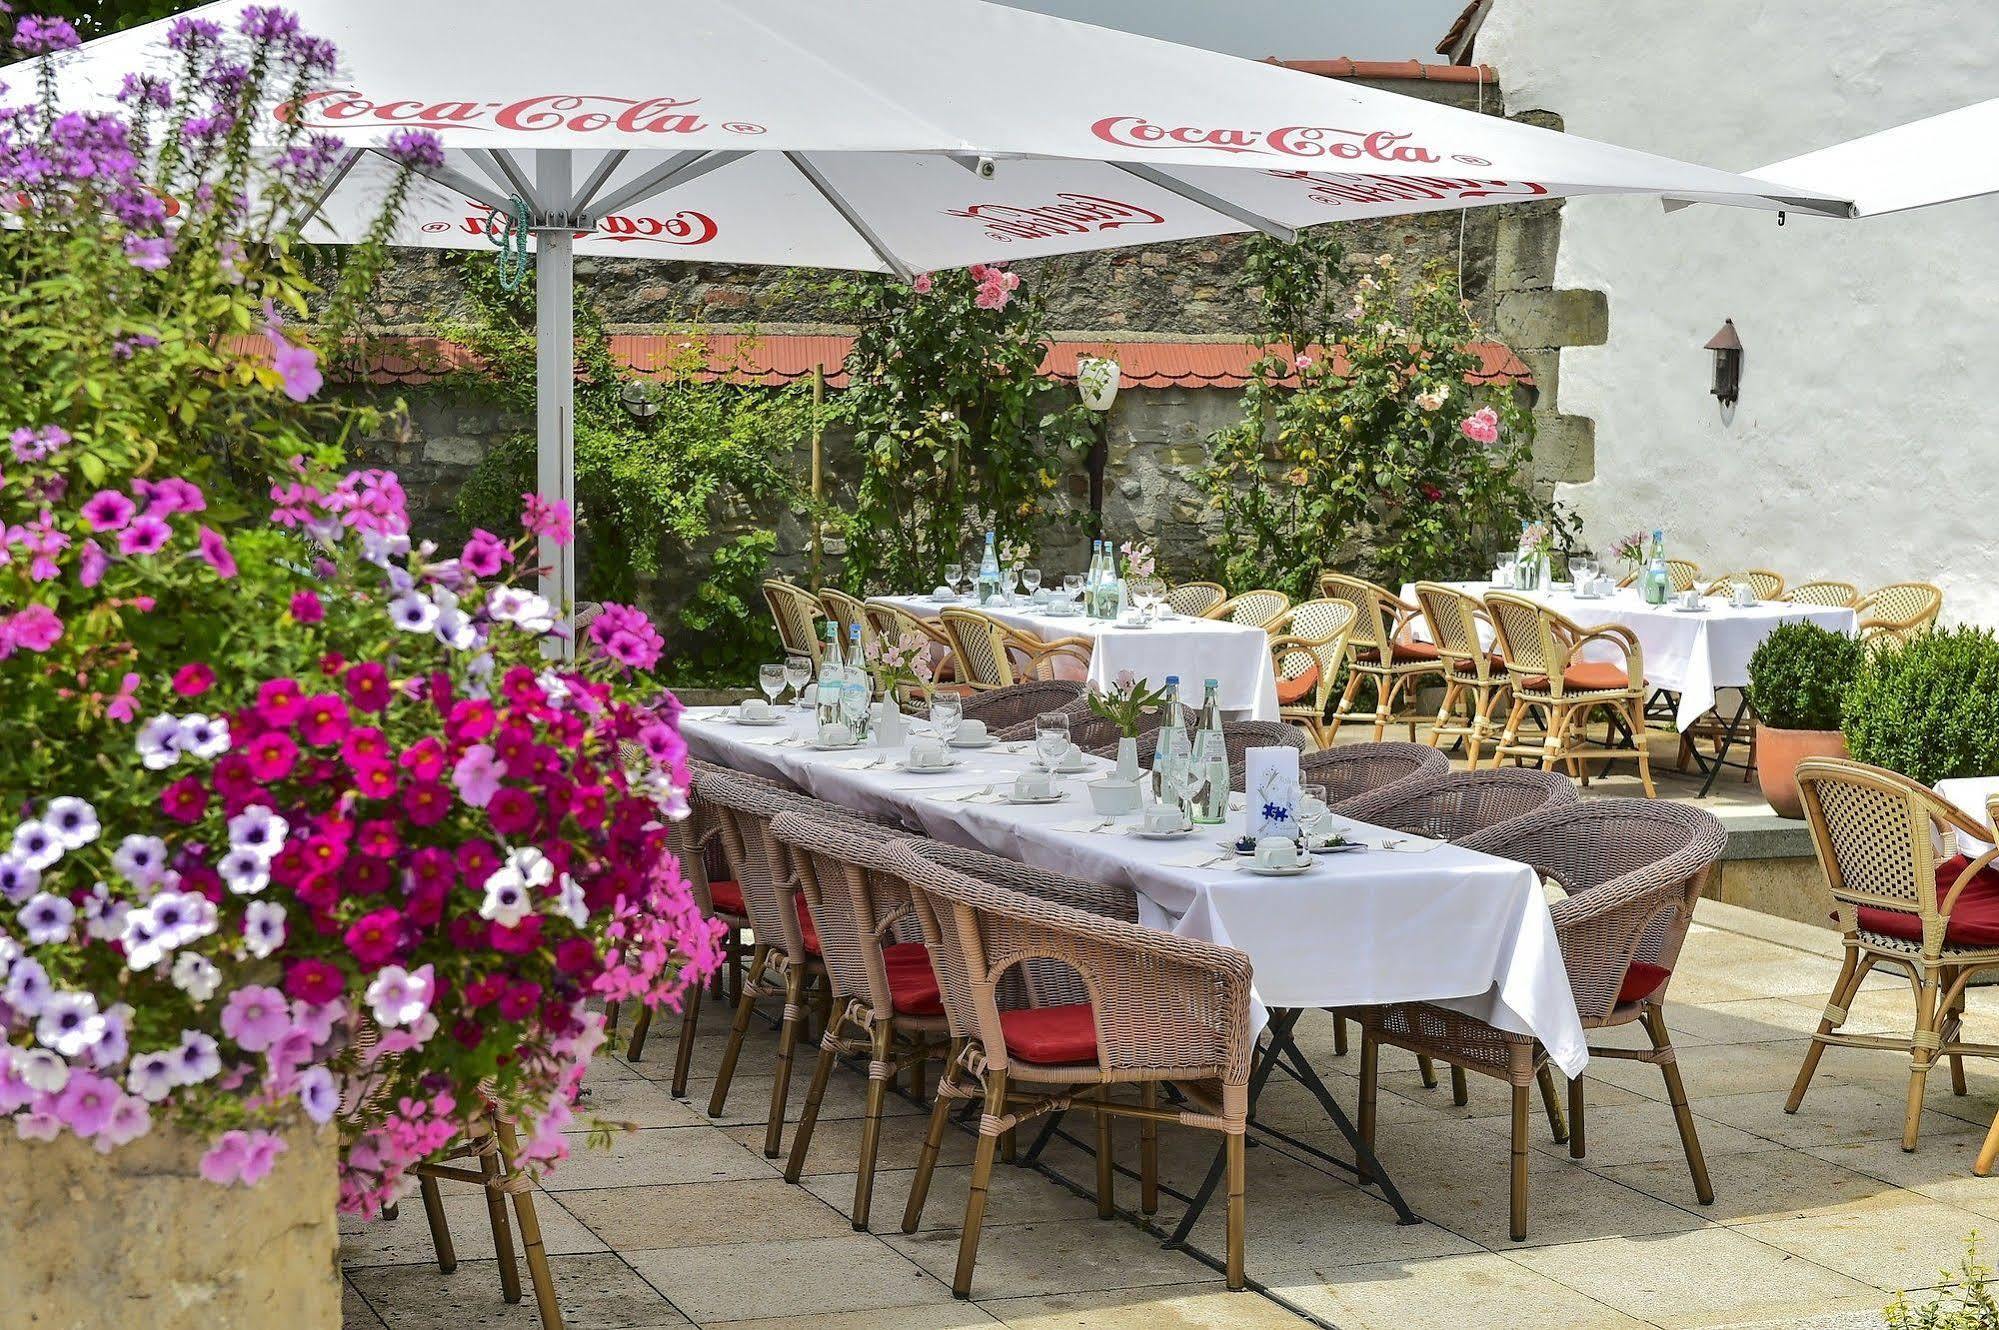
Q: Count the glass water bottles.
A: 10